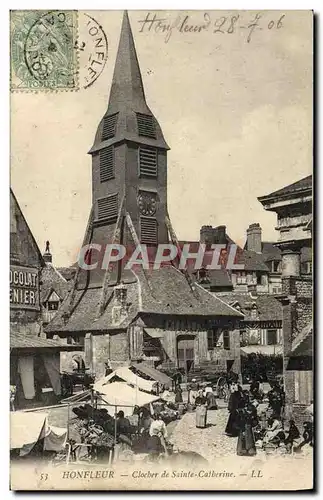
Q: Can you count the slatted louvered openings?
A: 6